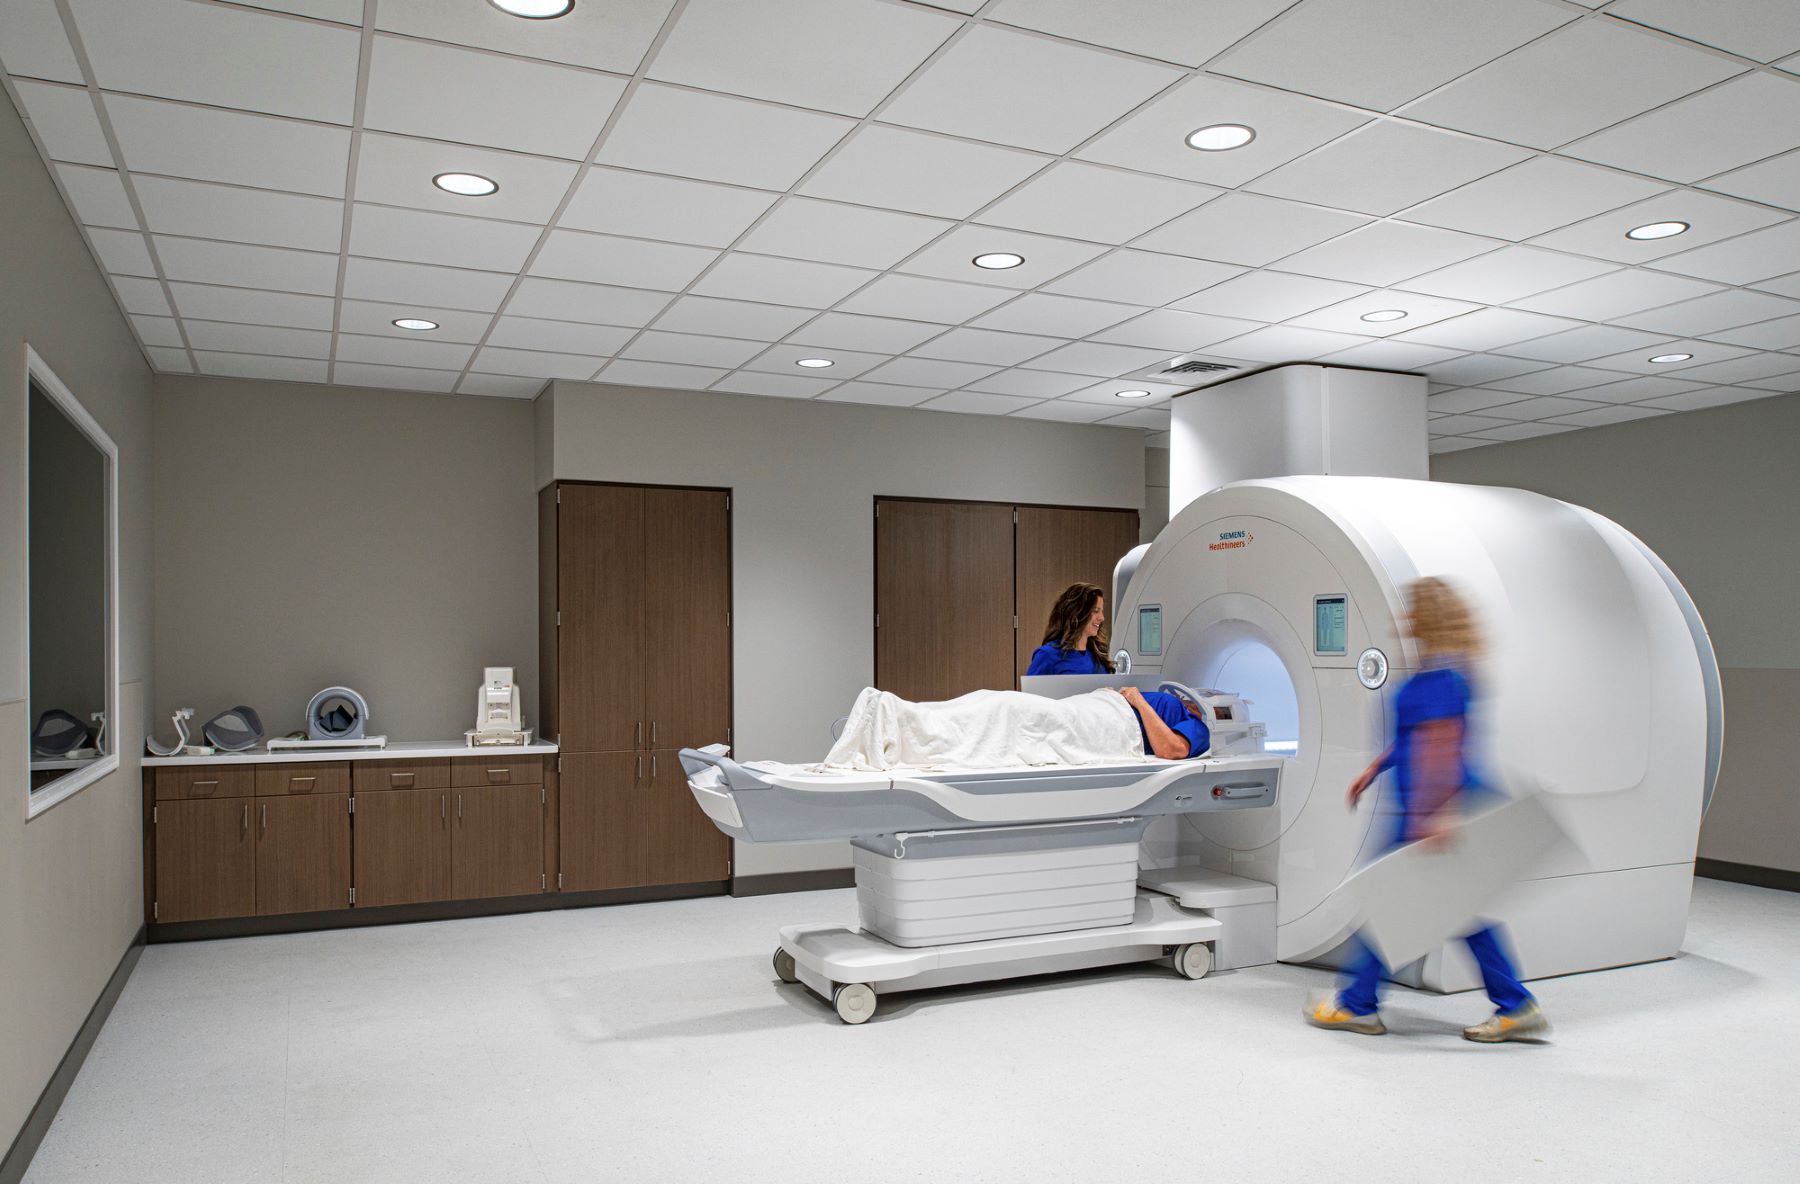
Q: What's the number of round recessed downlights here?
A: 10